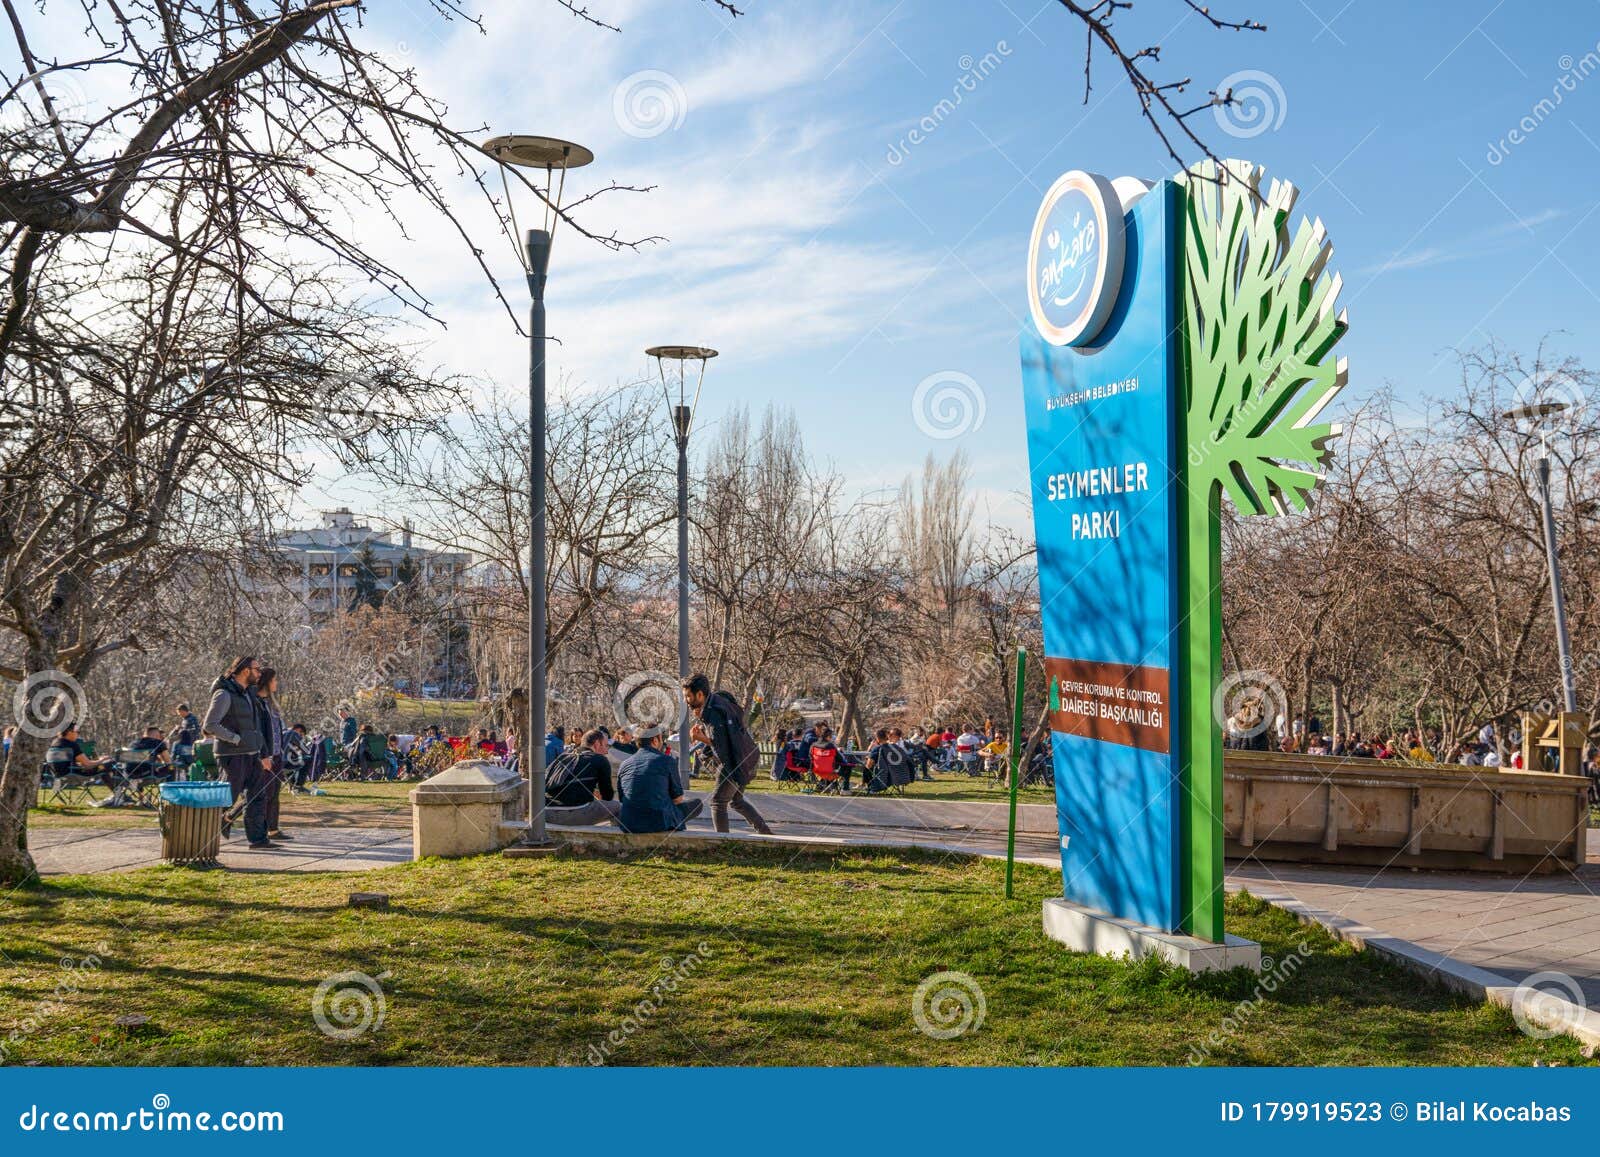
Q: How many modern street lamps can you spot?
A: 3